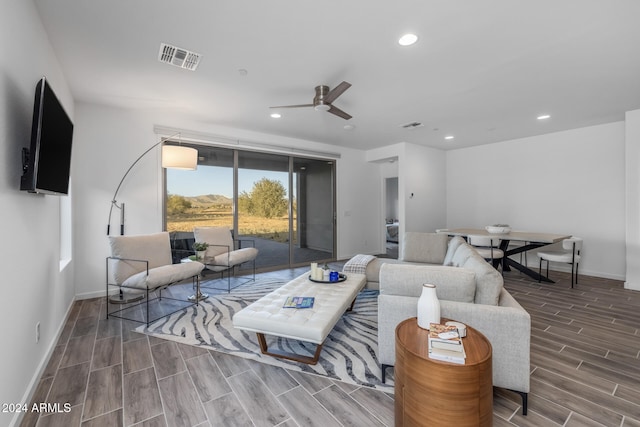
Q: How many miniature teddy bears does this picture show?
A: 0